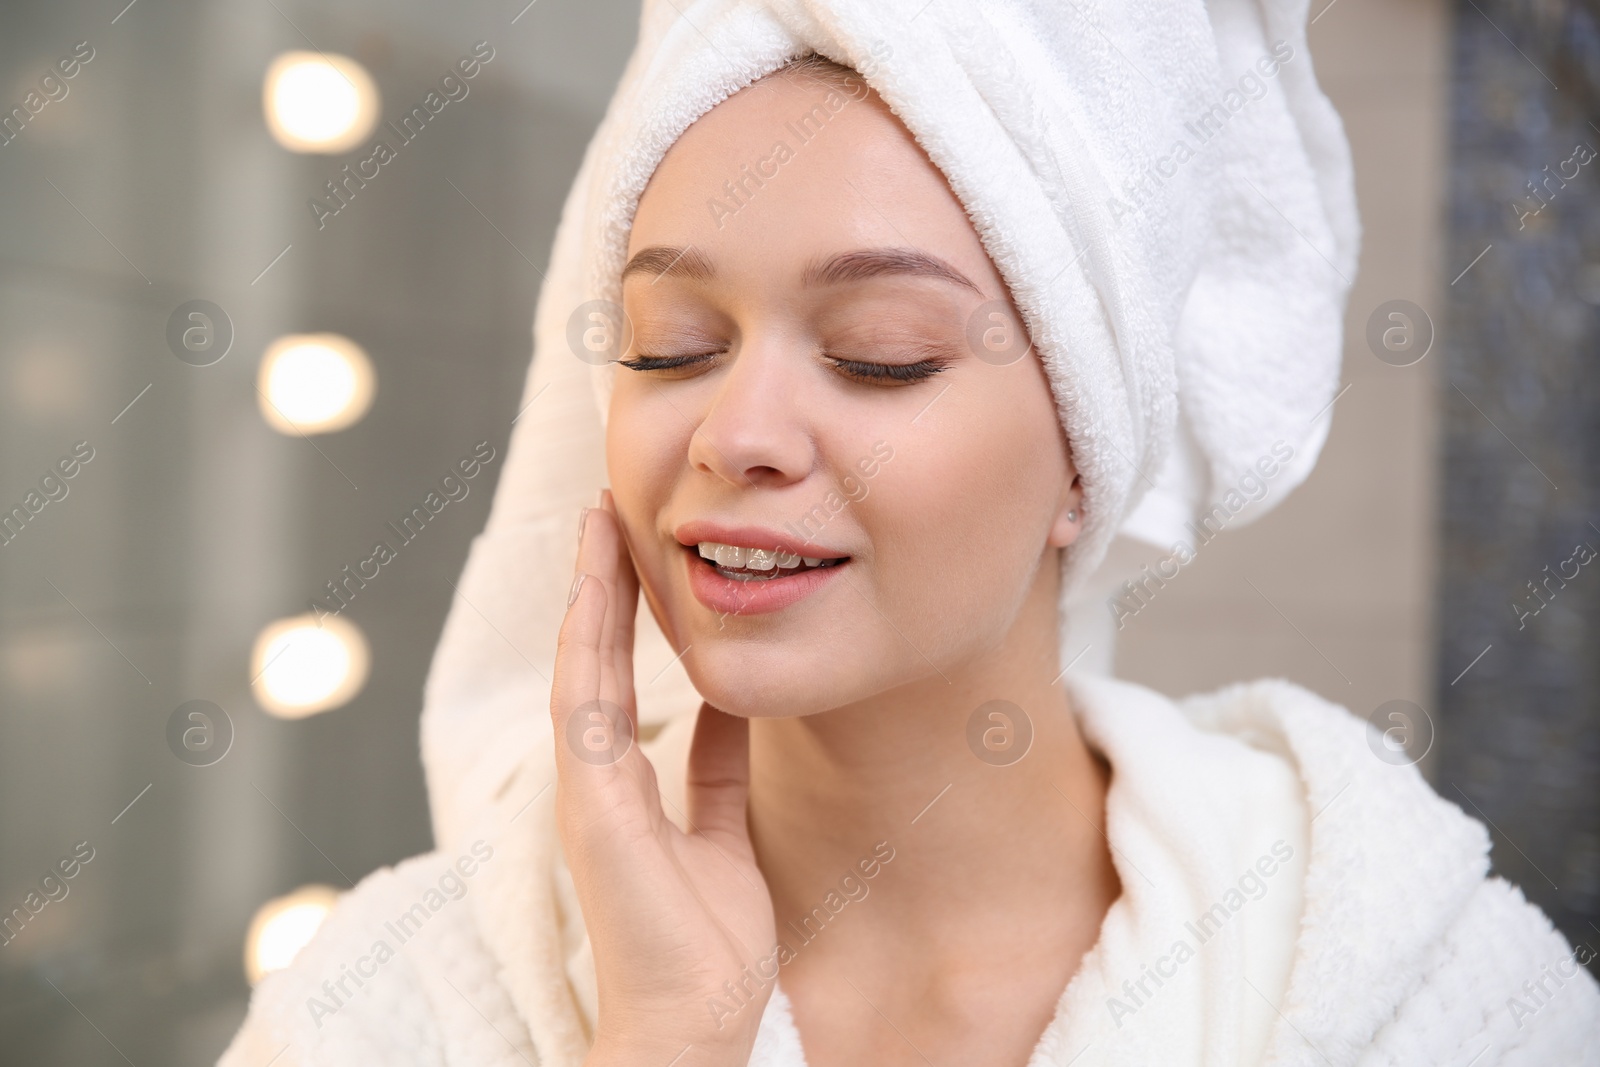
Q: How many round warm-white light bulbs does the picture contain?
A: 4